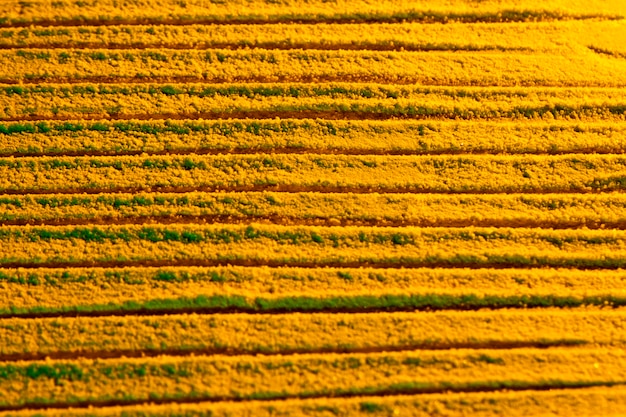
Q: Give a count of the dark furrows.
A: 11